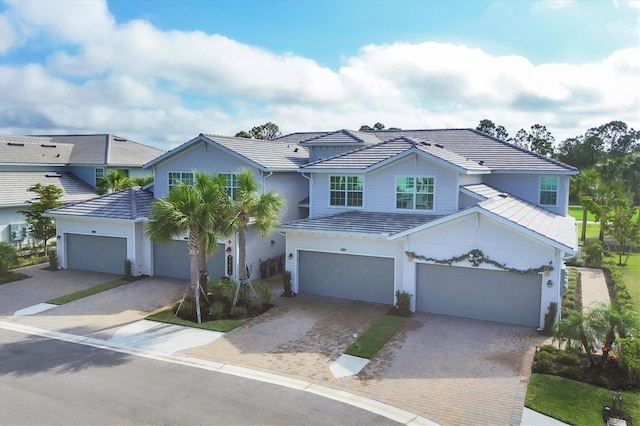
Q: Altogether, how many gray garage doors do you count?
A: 4